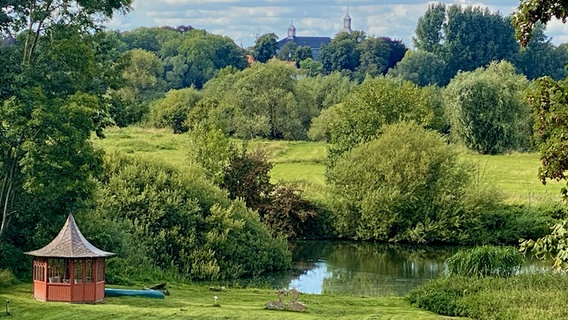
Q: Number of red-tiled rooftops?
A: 2